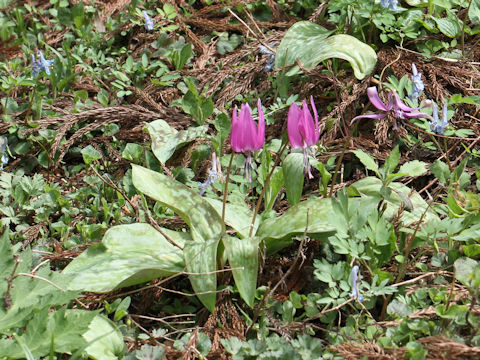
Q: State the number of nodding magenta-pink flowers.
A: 3